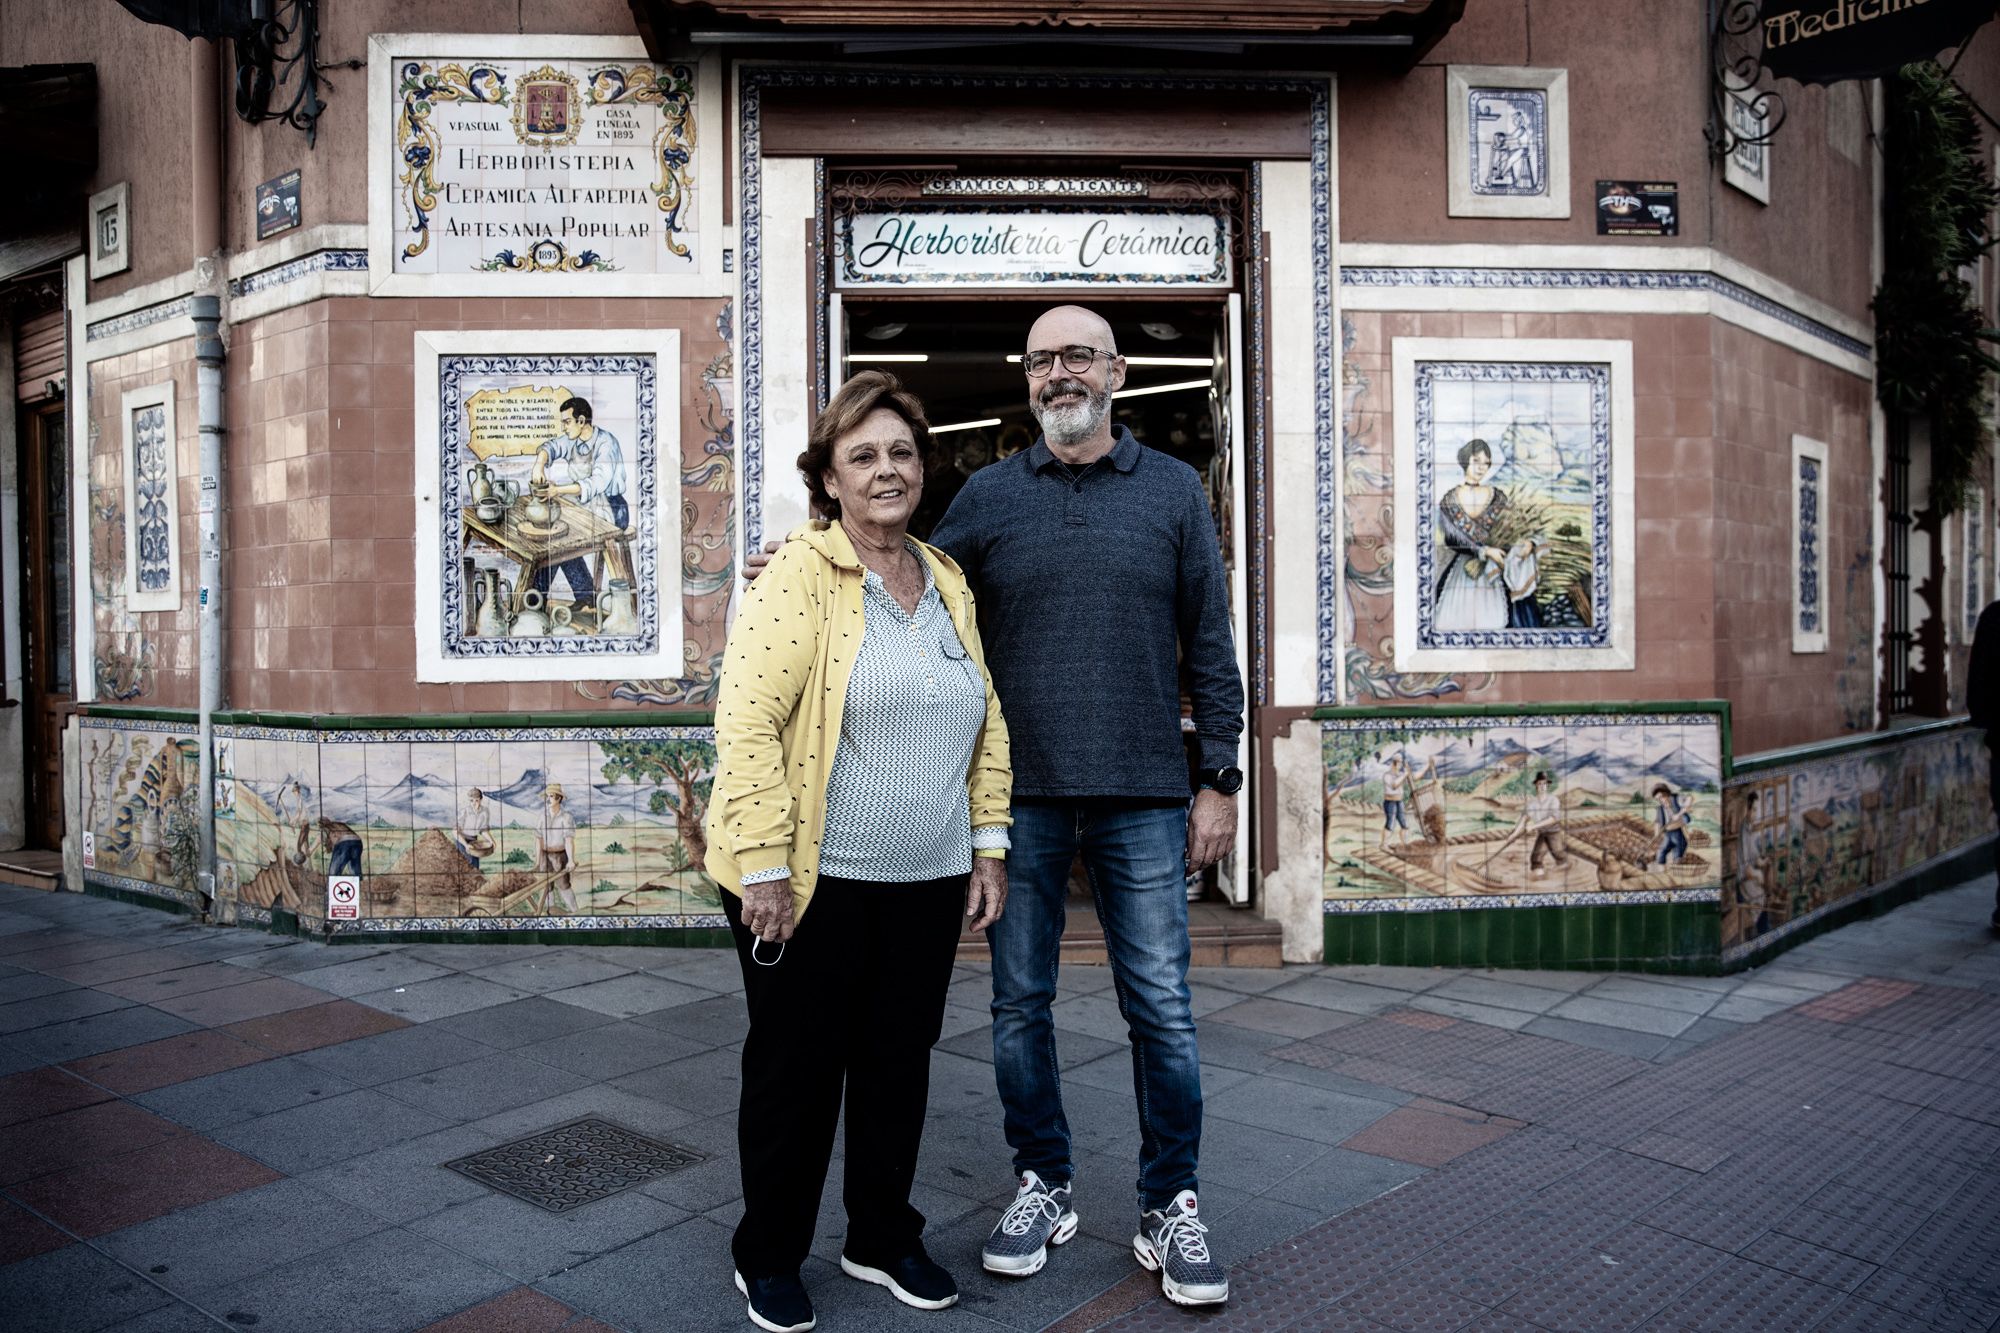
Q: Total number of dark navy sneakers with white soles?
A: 2